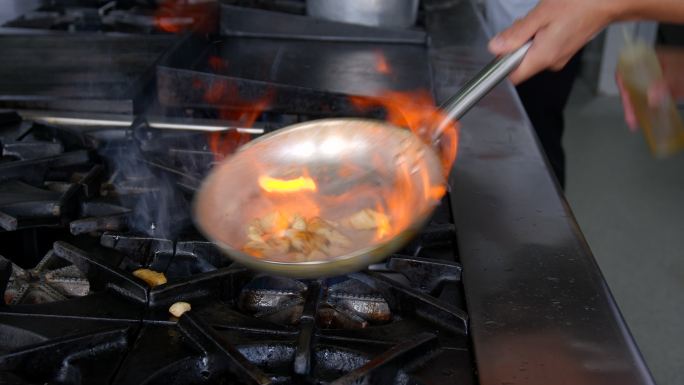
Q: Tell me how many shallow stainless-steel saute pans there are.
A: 1